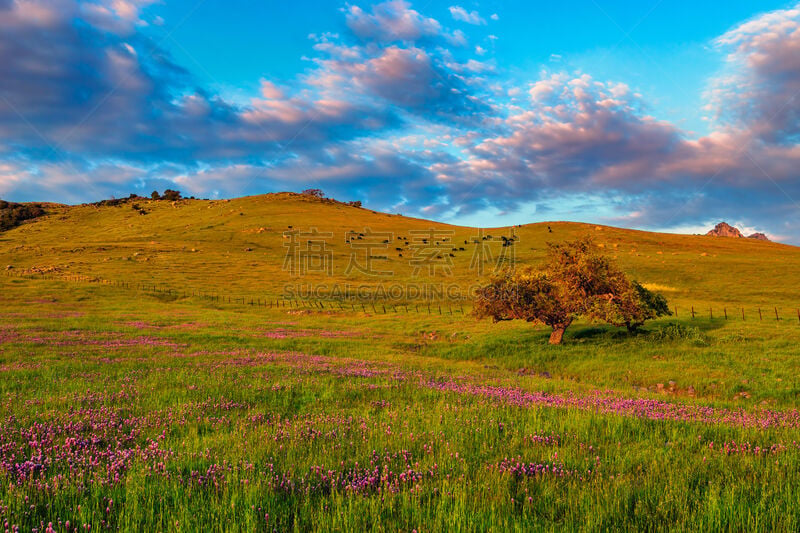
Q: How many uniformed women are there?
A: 0